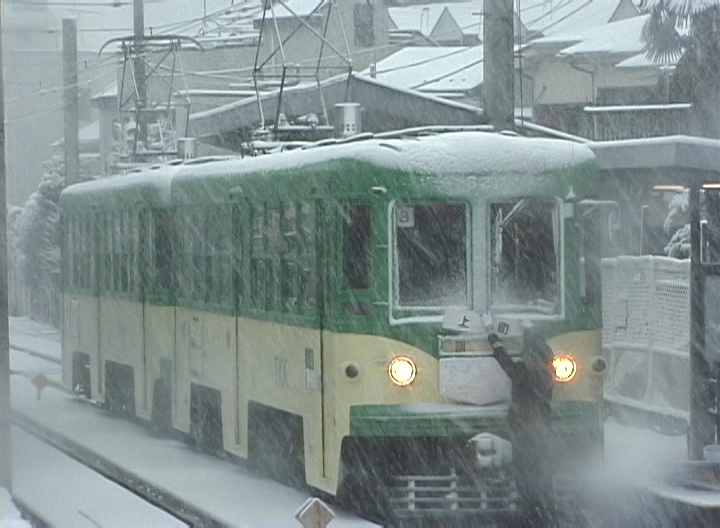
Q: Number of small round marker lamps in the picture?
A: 2